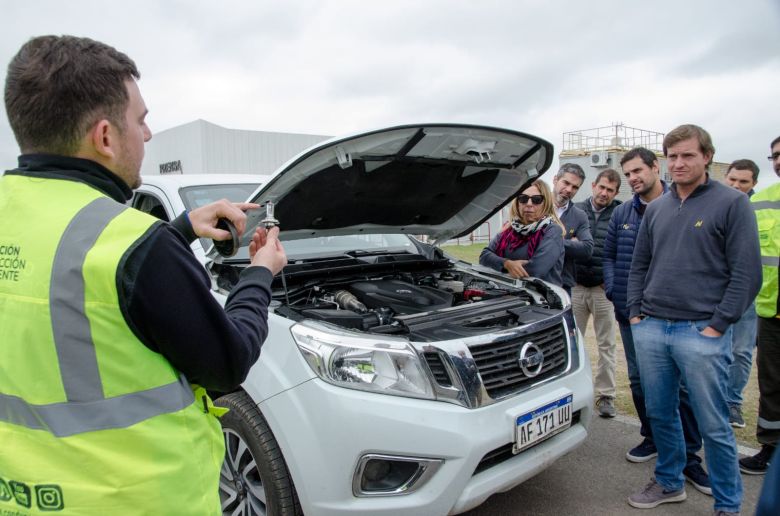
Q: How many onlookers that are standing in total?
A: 7